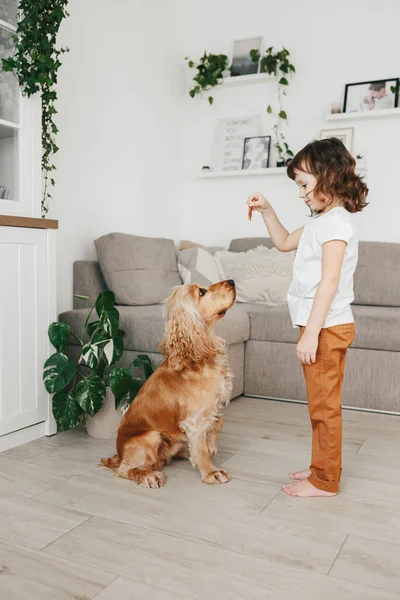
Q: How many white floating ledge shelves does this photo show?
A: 3